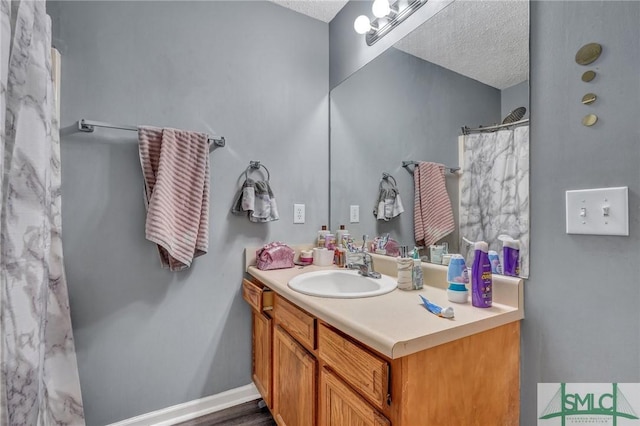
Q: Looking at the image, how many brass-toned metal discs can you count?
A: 4